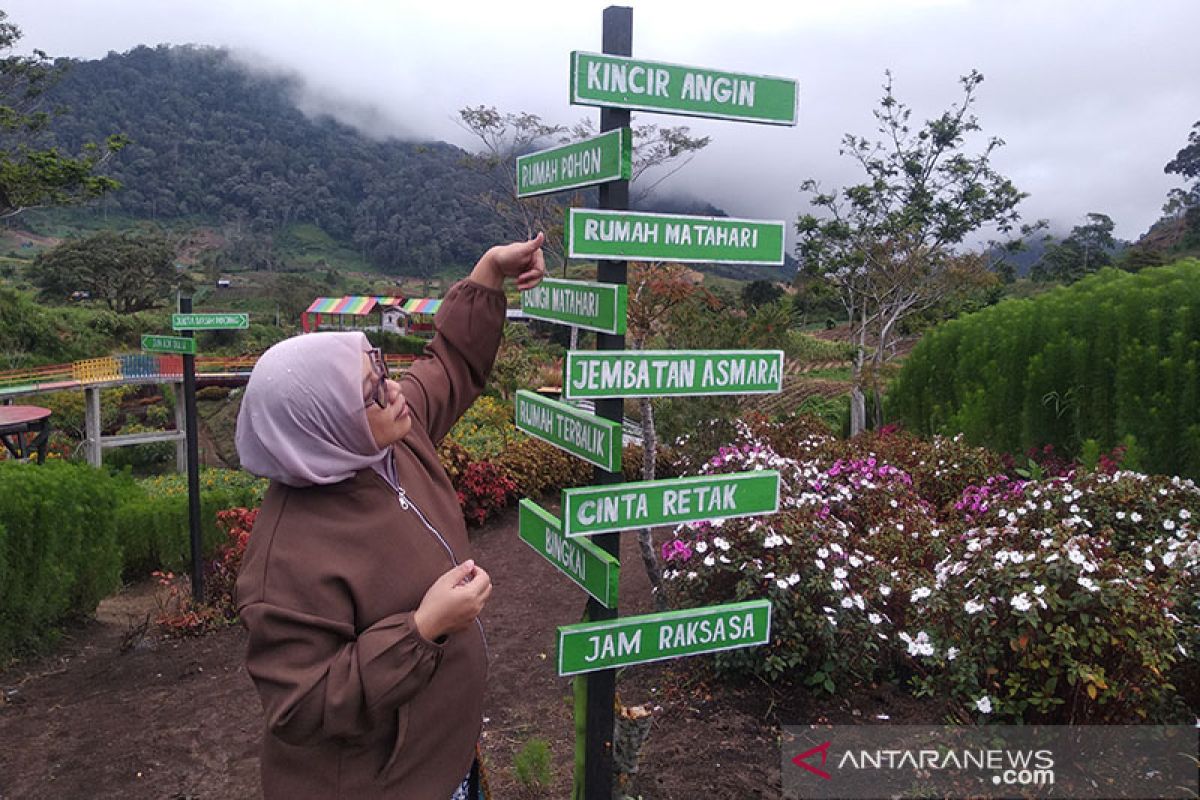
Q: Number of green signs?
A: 11